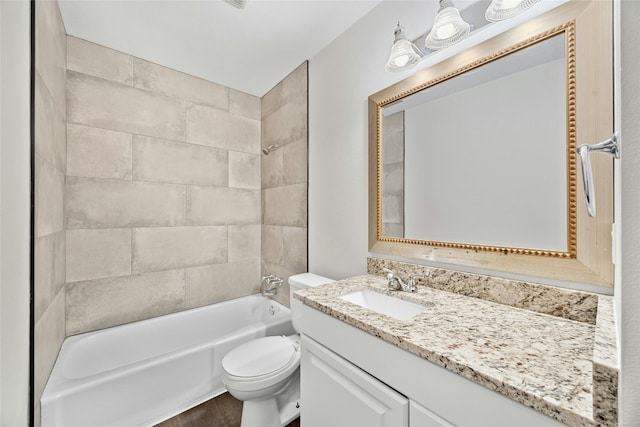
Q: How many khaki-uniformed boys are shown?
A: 0